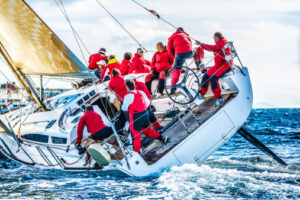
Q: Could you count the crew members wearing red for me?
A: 12